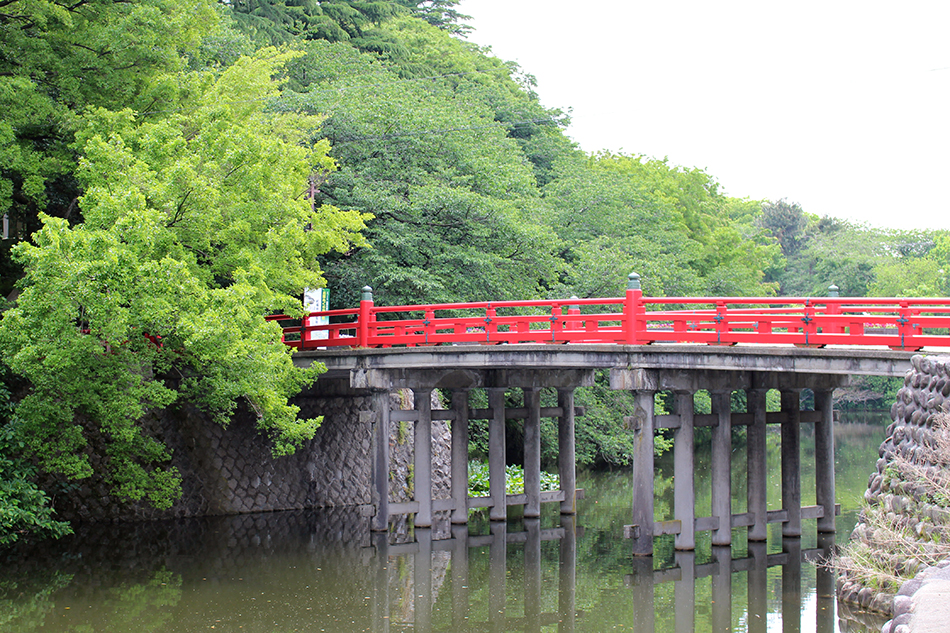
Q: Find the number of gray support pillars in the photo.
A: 12